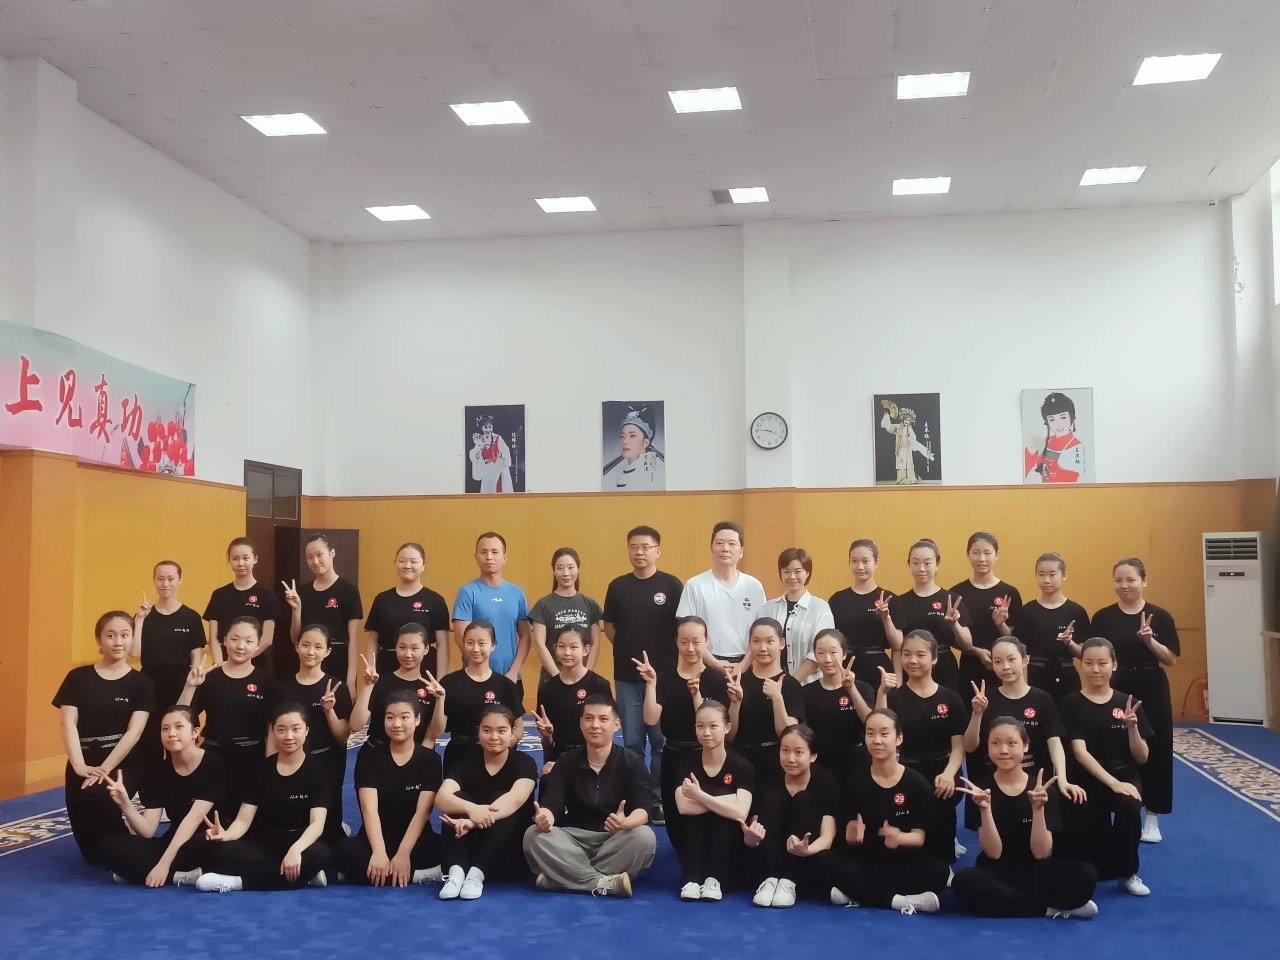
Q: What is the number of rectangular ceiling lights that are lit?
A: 10